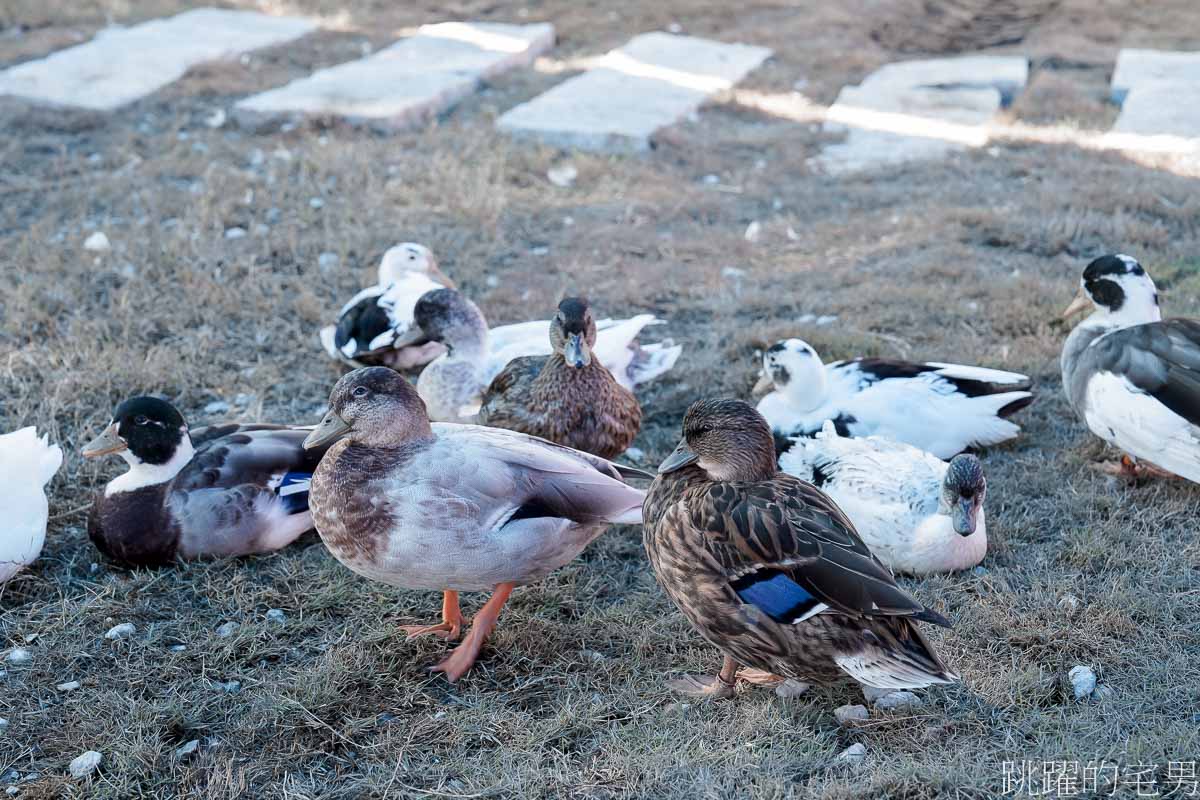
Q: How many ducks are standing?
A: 3